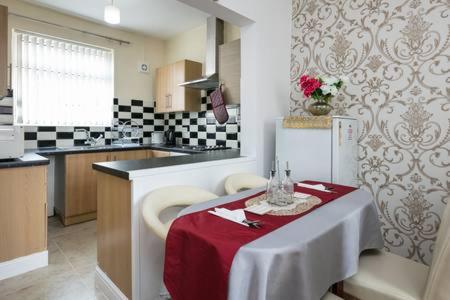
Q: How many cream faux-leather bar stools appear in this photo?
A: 2